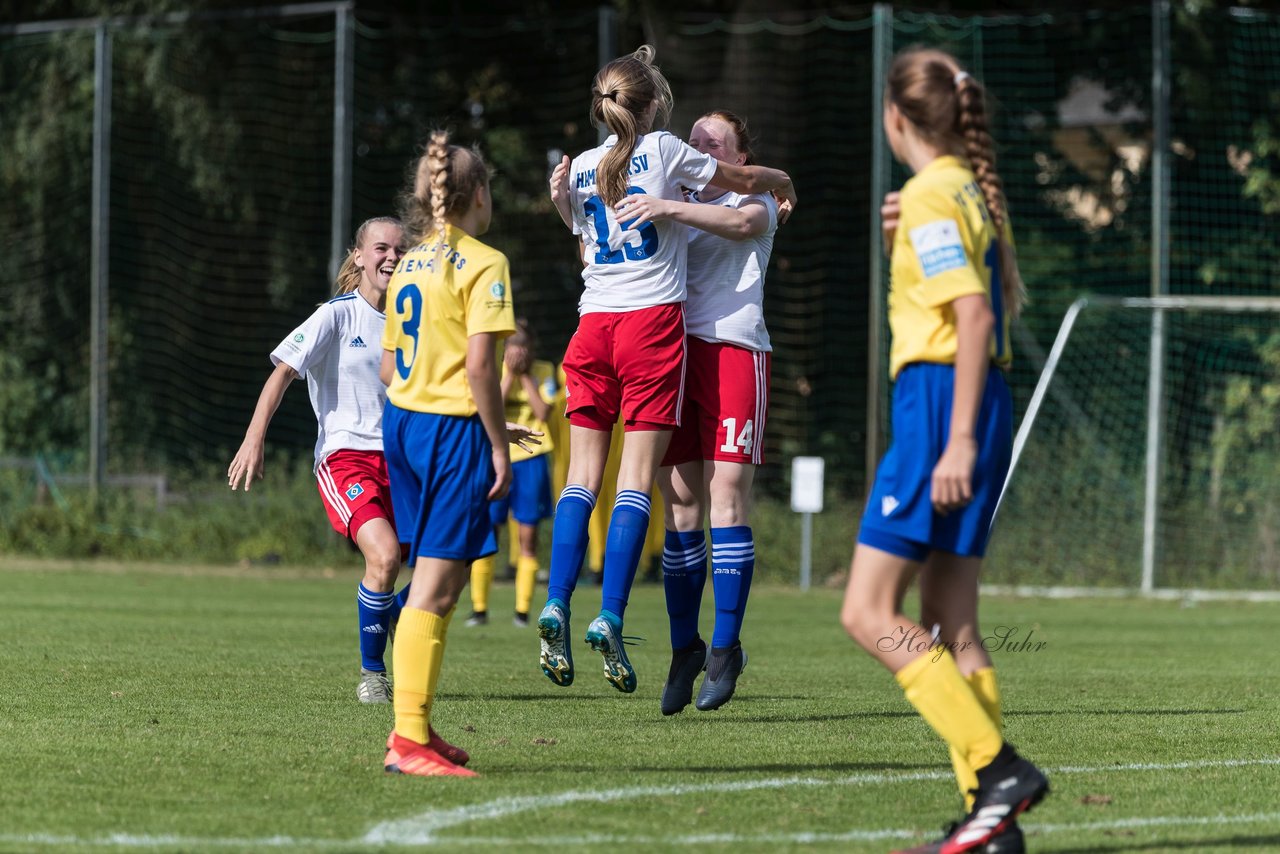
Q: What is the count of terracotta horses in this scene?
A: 0